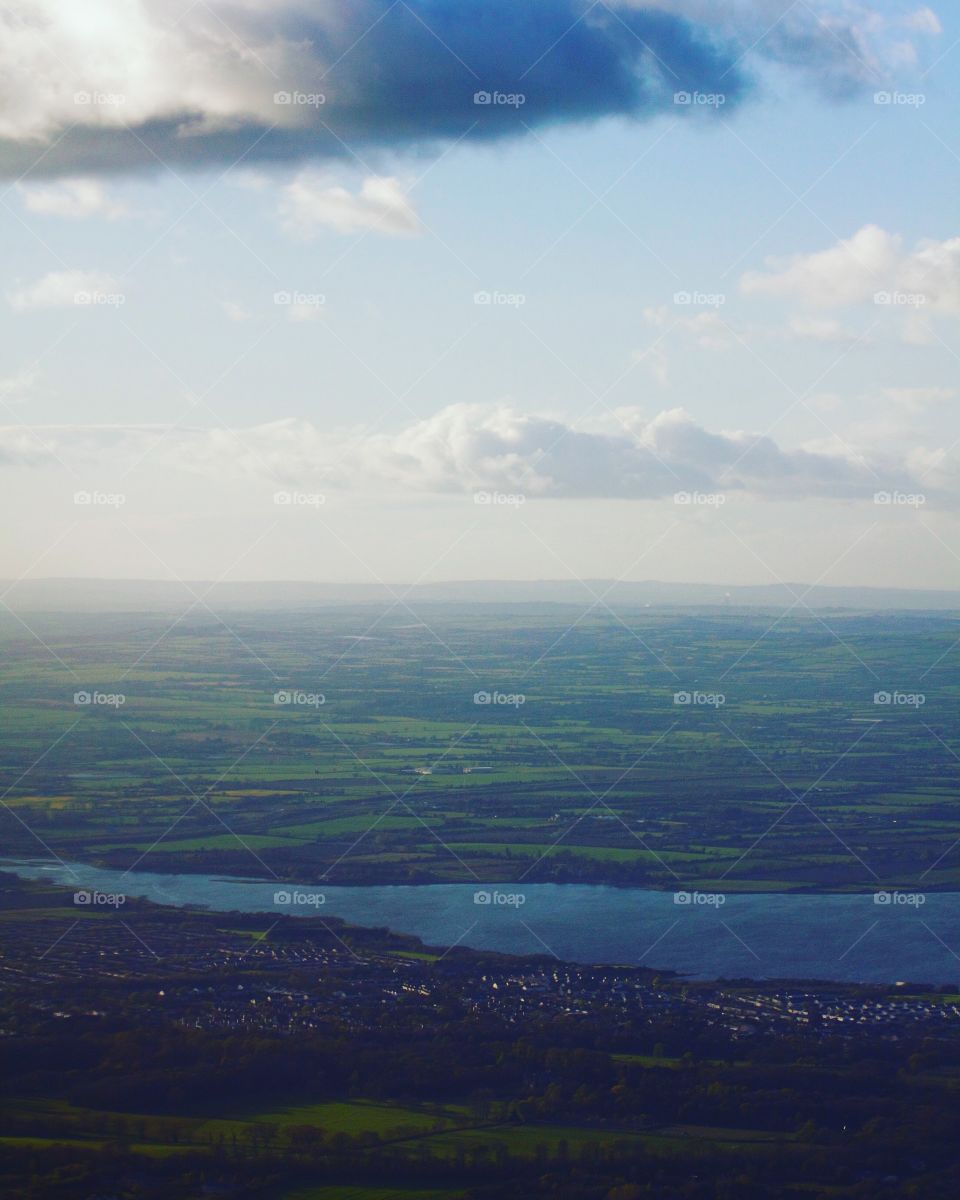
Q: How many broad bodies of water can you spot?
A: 1